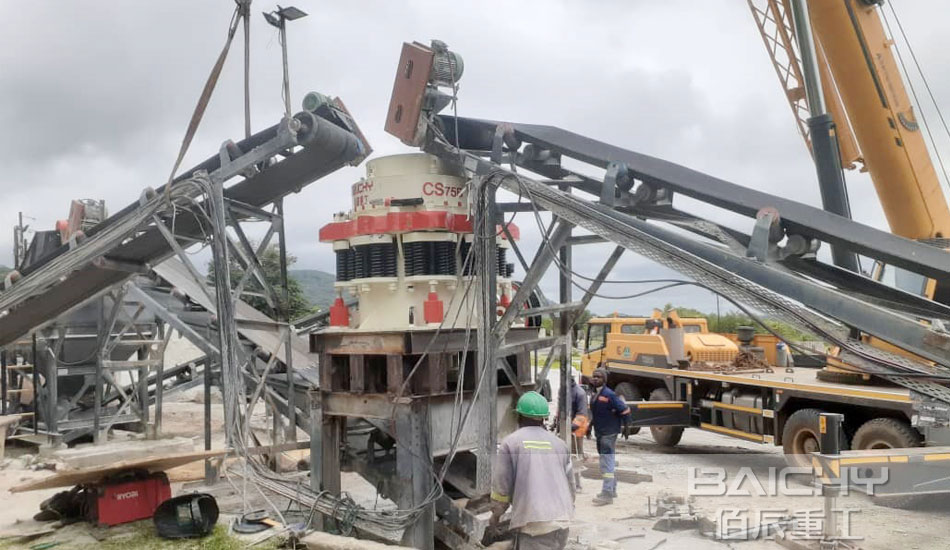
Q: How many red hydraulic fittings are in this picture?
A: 3